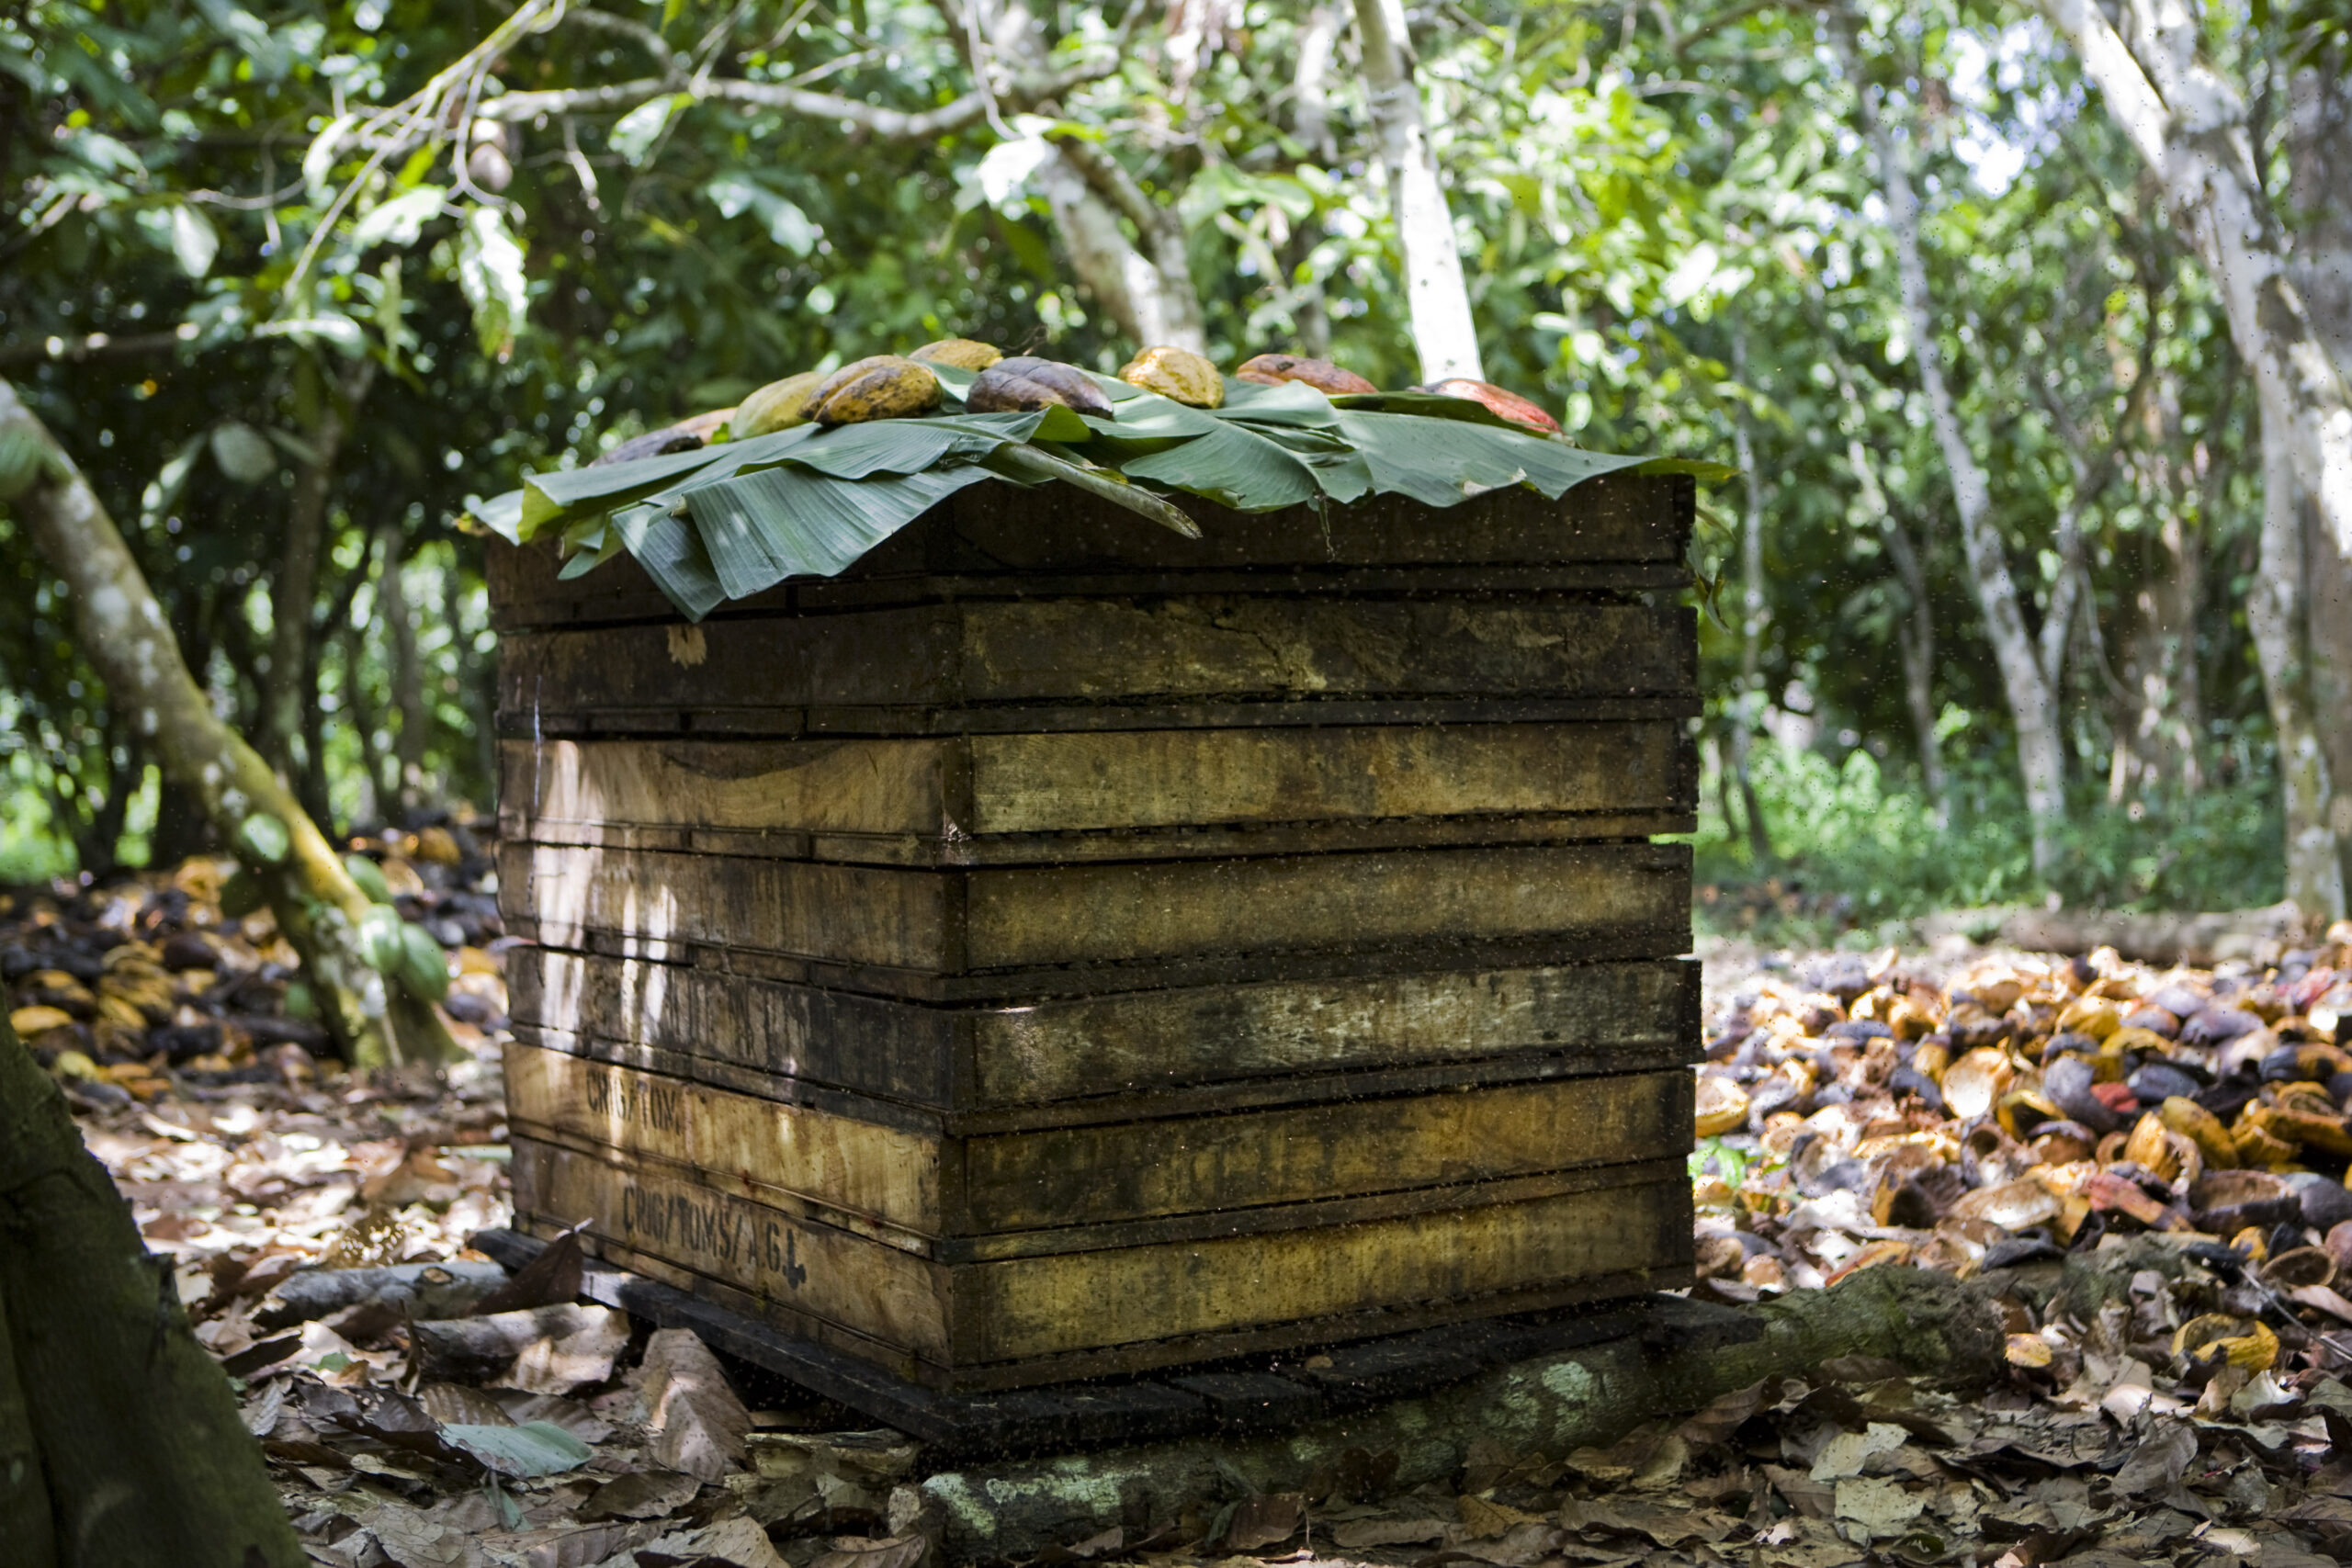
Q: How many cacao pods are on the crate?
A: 9